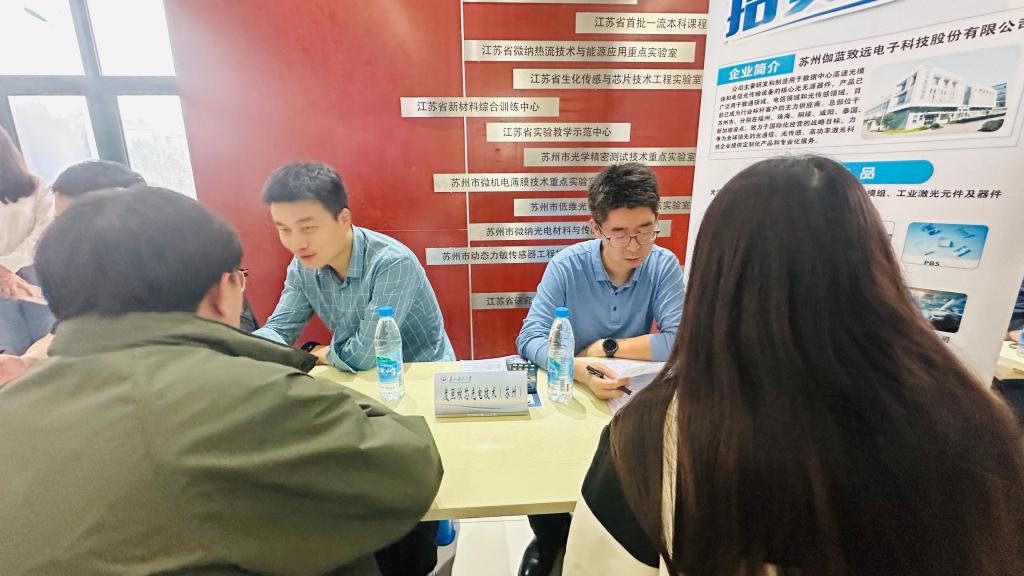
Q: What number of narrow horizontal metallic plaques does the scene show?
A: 11